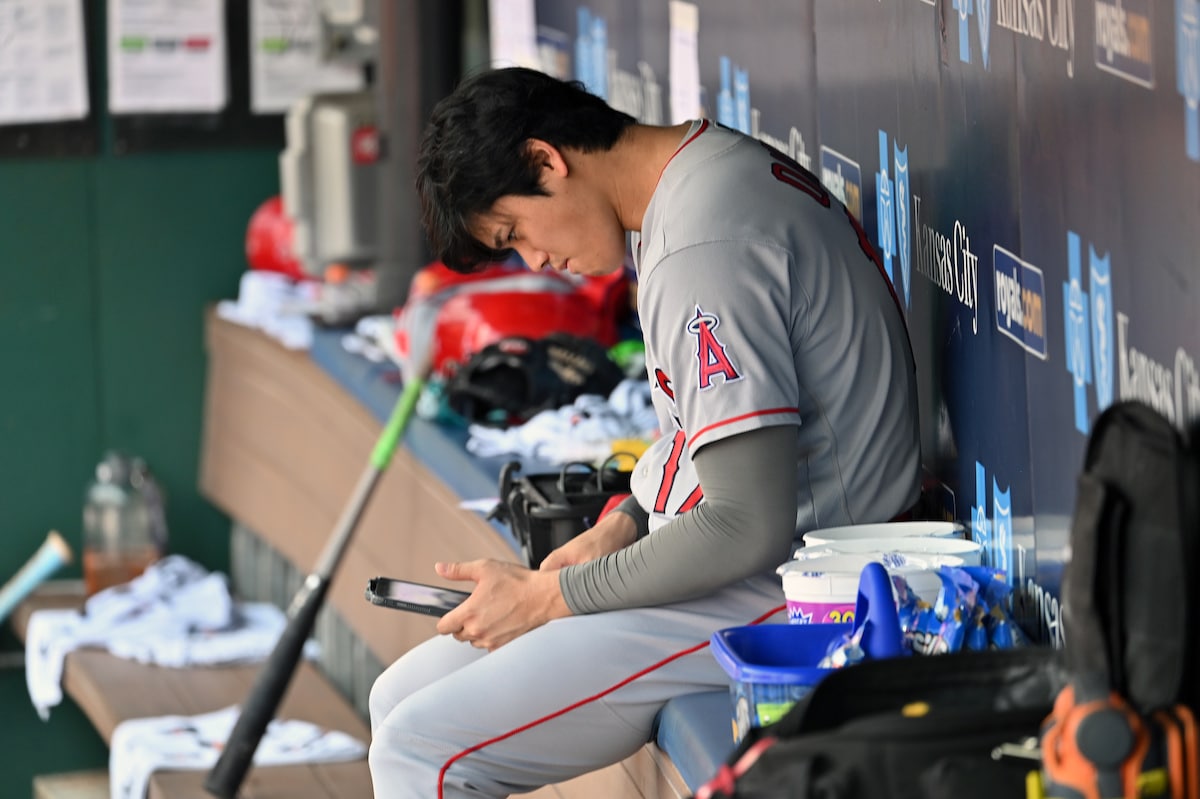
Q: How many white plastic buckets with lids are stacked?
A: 3